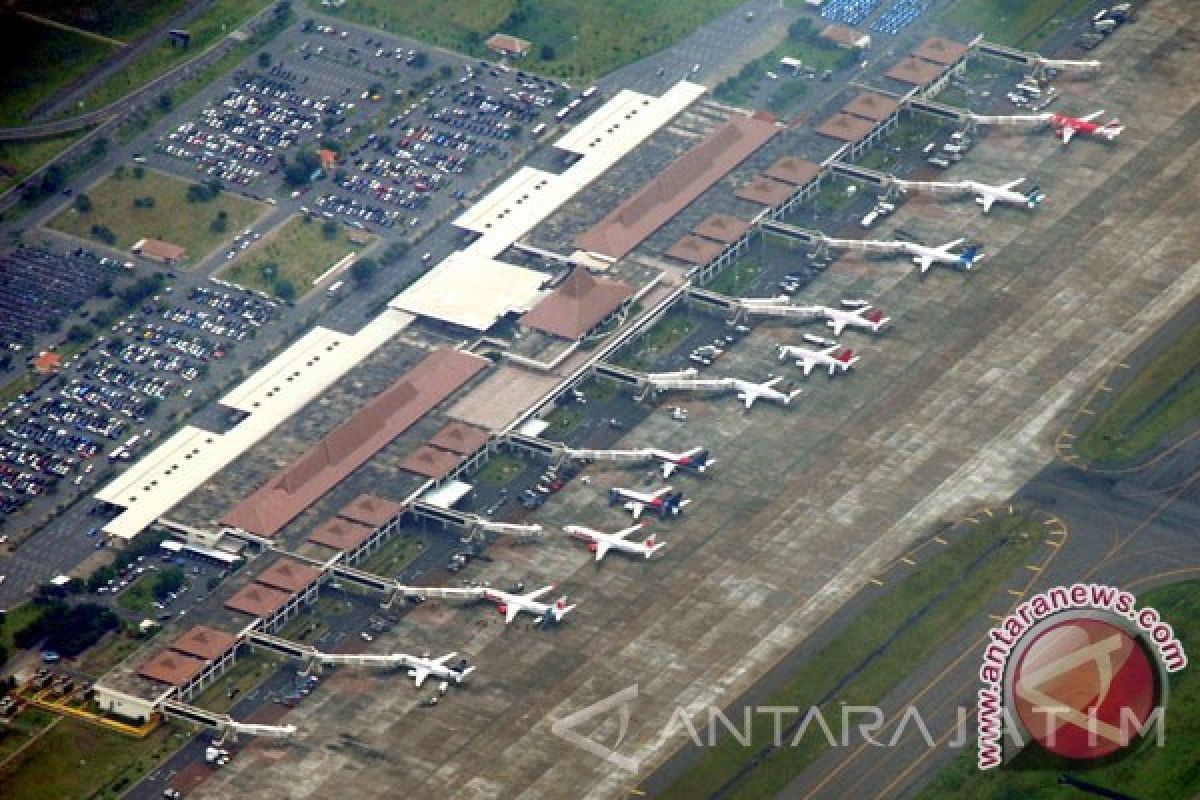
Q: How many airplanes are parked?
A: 11